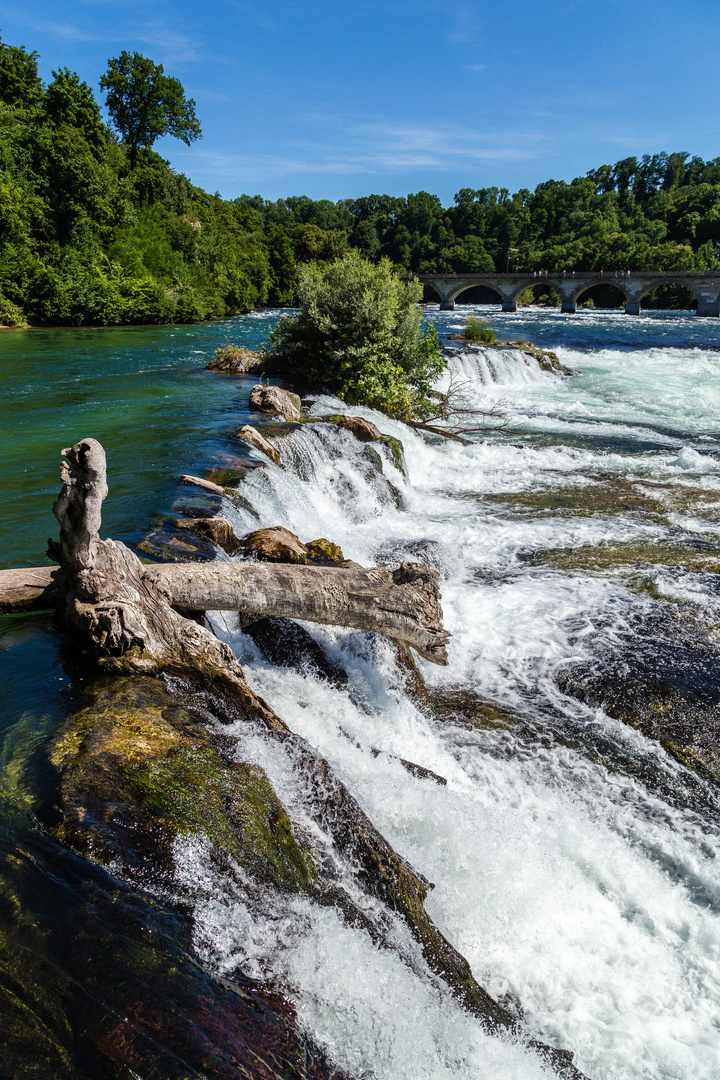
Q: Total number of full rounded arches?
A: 4